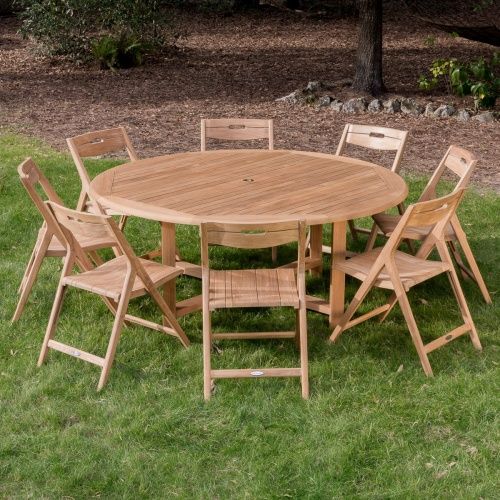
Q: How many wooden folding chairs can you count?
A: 8